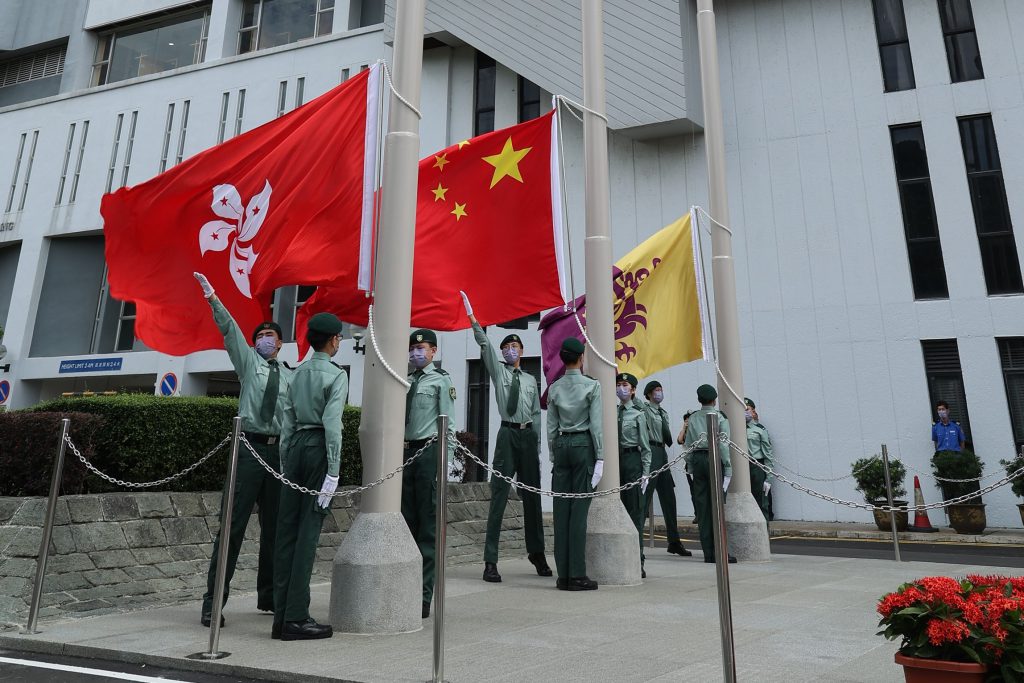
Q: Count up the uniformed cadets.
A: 9